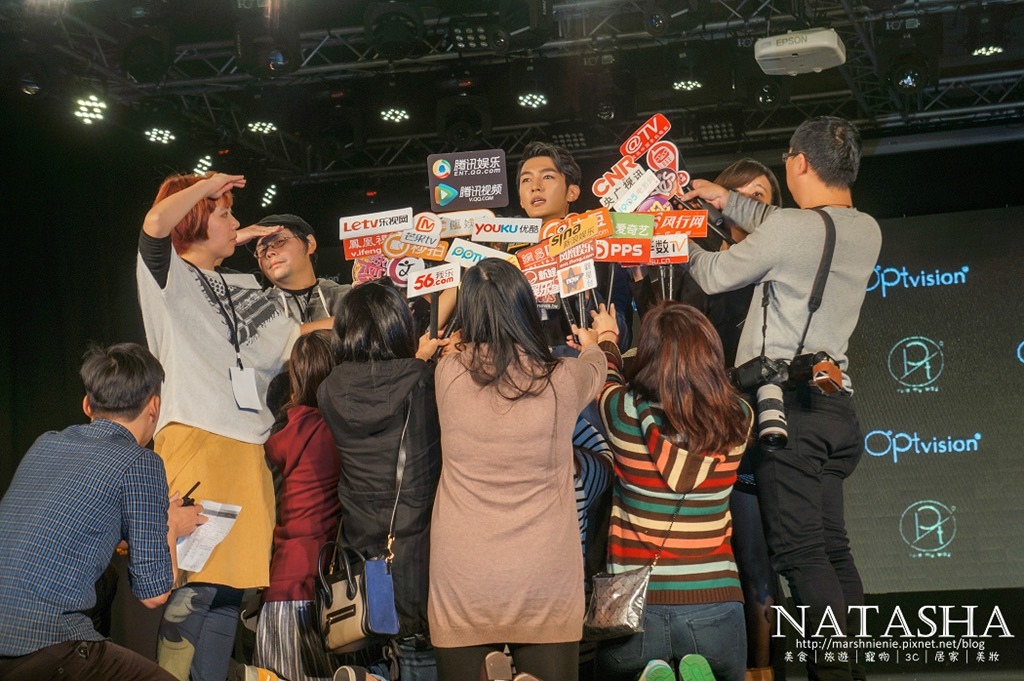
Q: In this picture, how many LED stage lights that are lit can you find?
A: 9